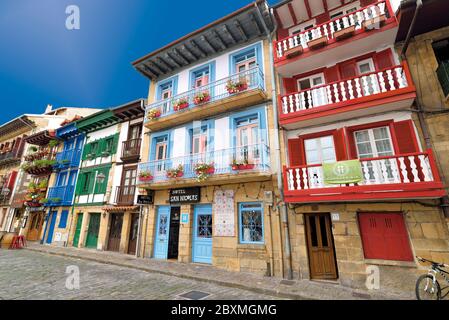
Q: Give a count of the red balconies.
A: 3